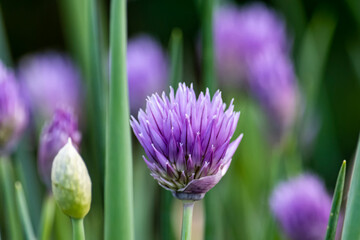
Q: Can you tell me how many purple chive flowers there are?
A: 8